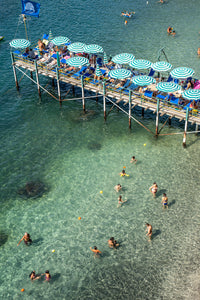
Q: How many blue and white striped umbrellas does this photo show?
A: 13